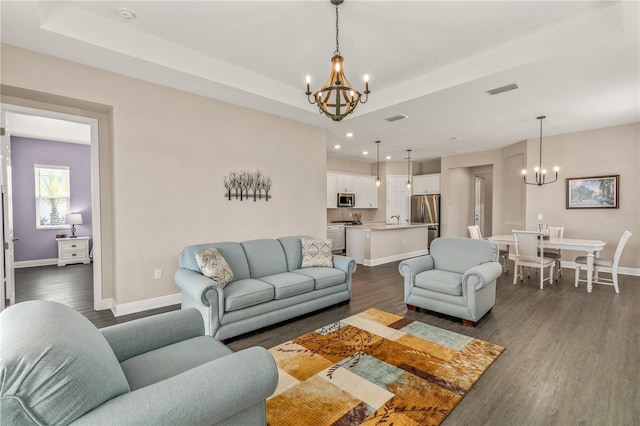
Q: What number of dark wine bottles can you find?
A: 0